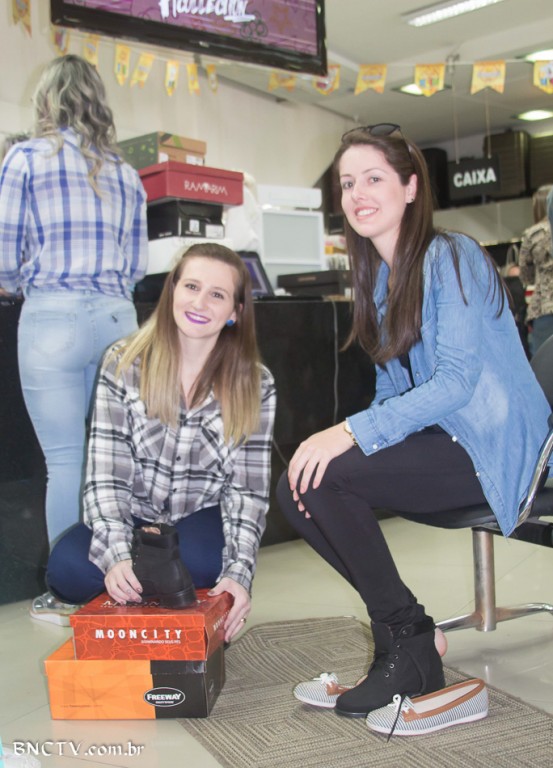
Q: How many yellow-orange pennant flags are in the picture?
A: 14